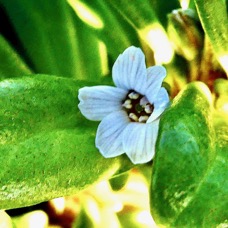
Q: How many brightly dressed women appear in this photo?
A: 0